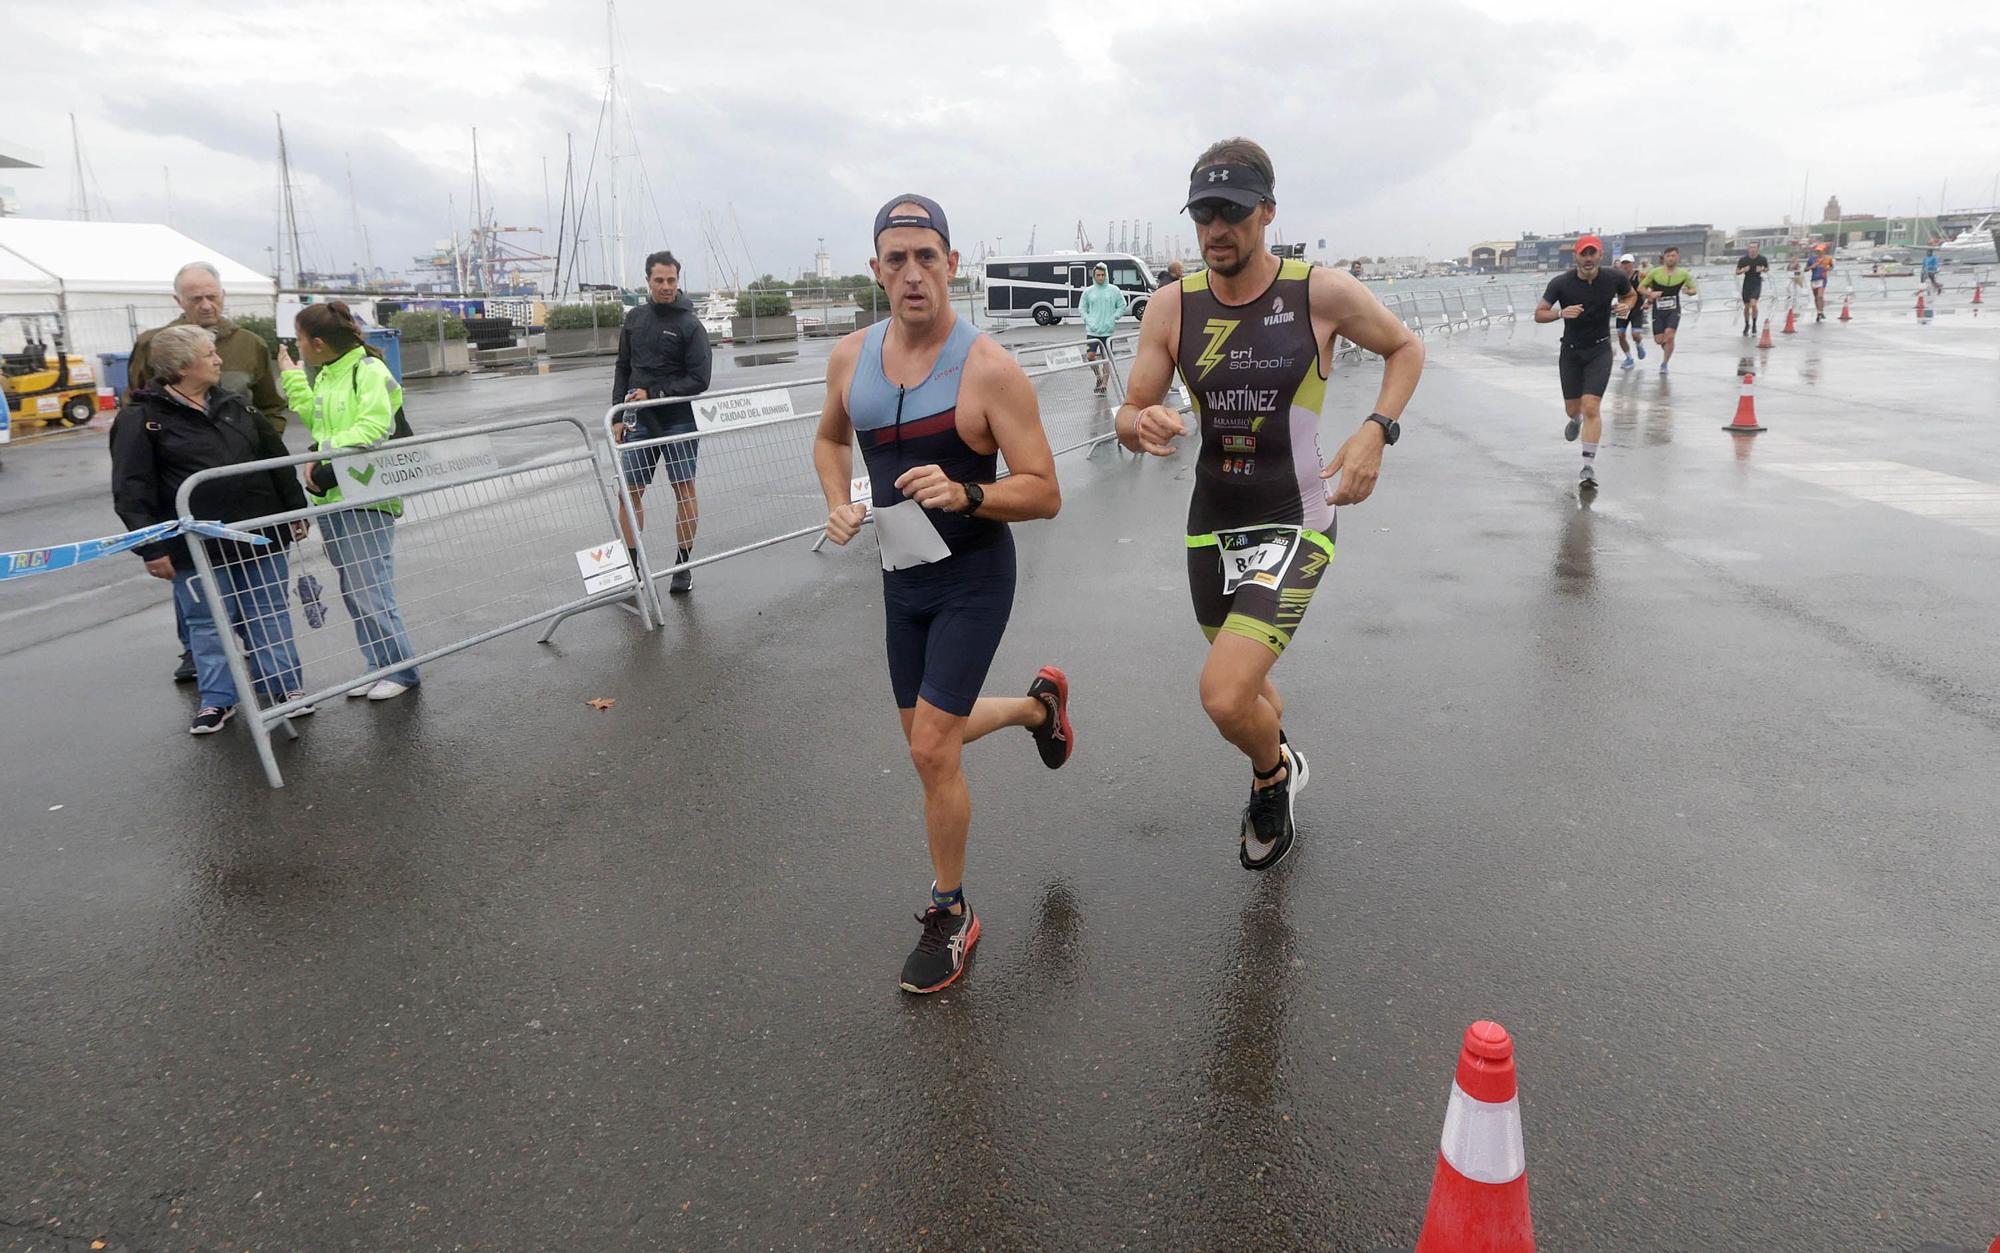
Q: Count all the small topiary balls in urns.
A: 0